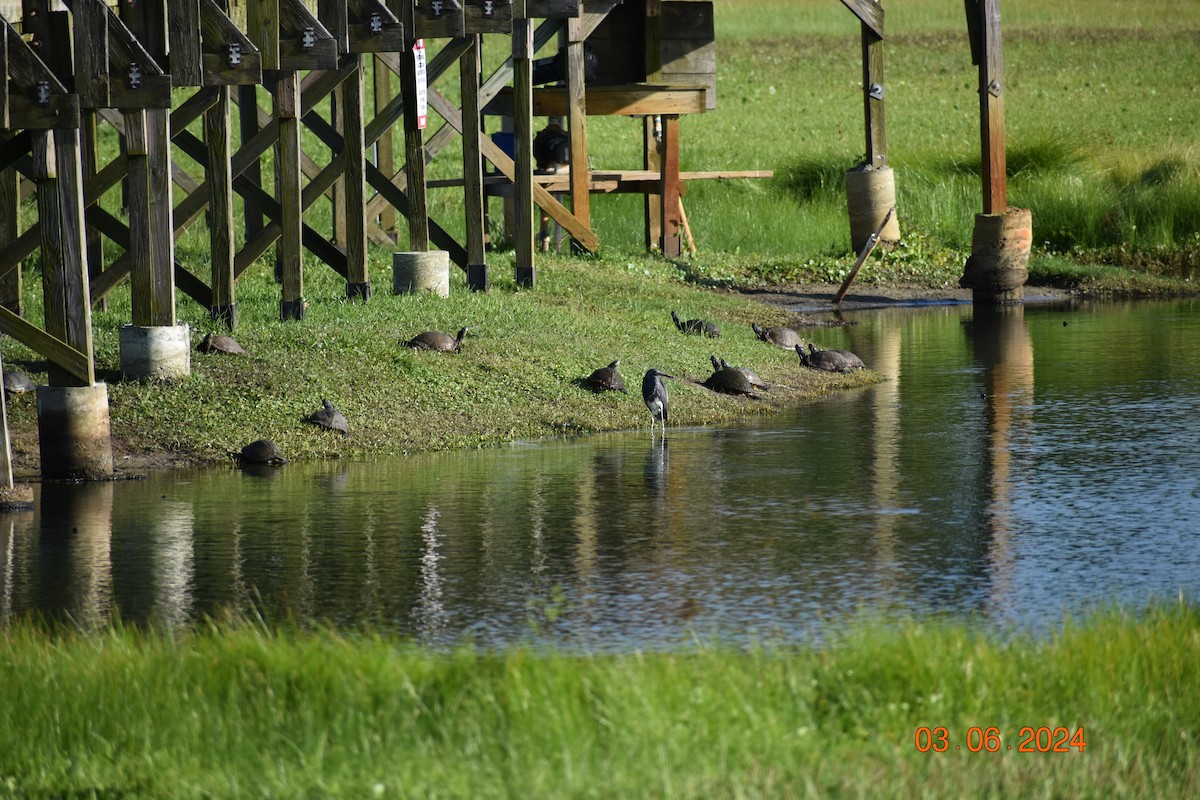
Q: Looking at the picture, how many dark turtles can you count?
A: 12